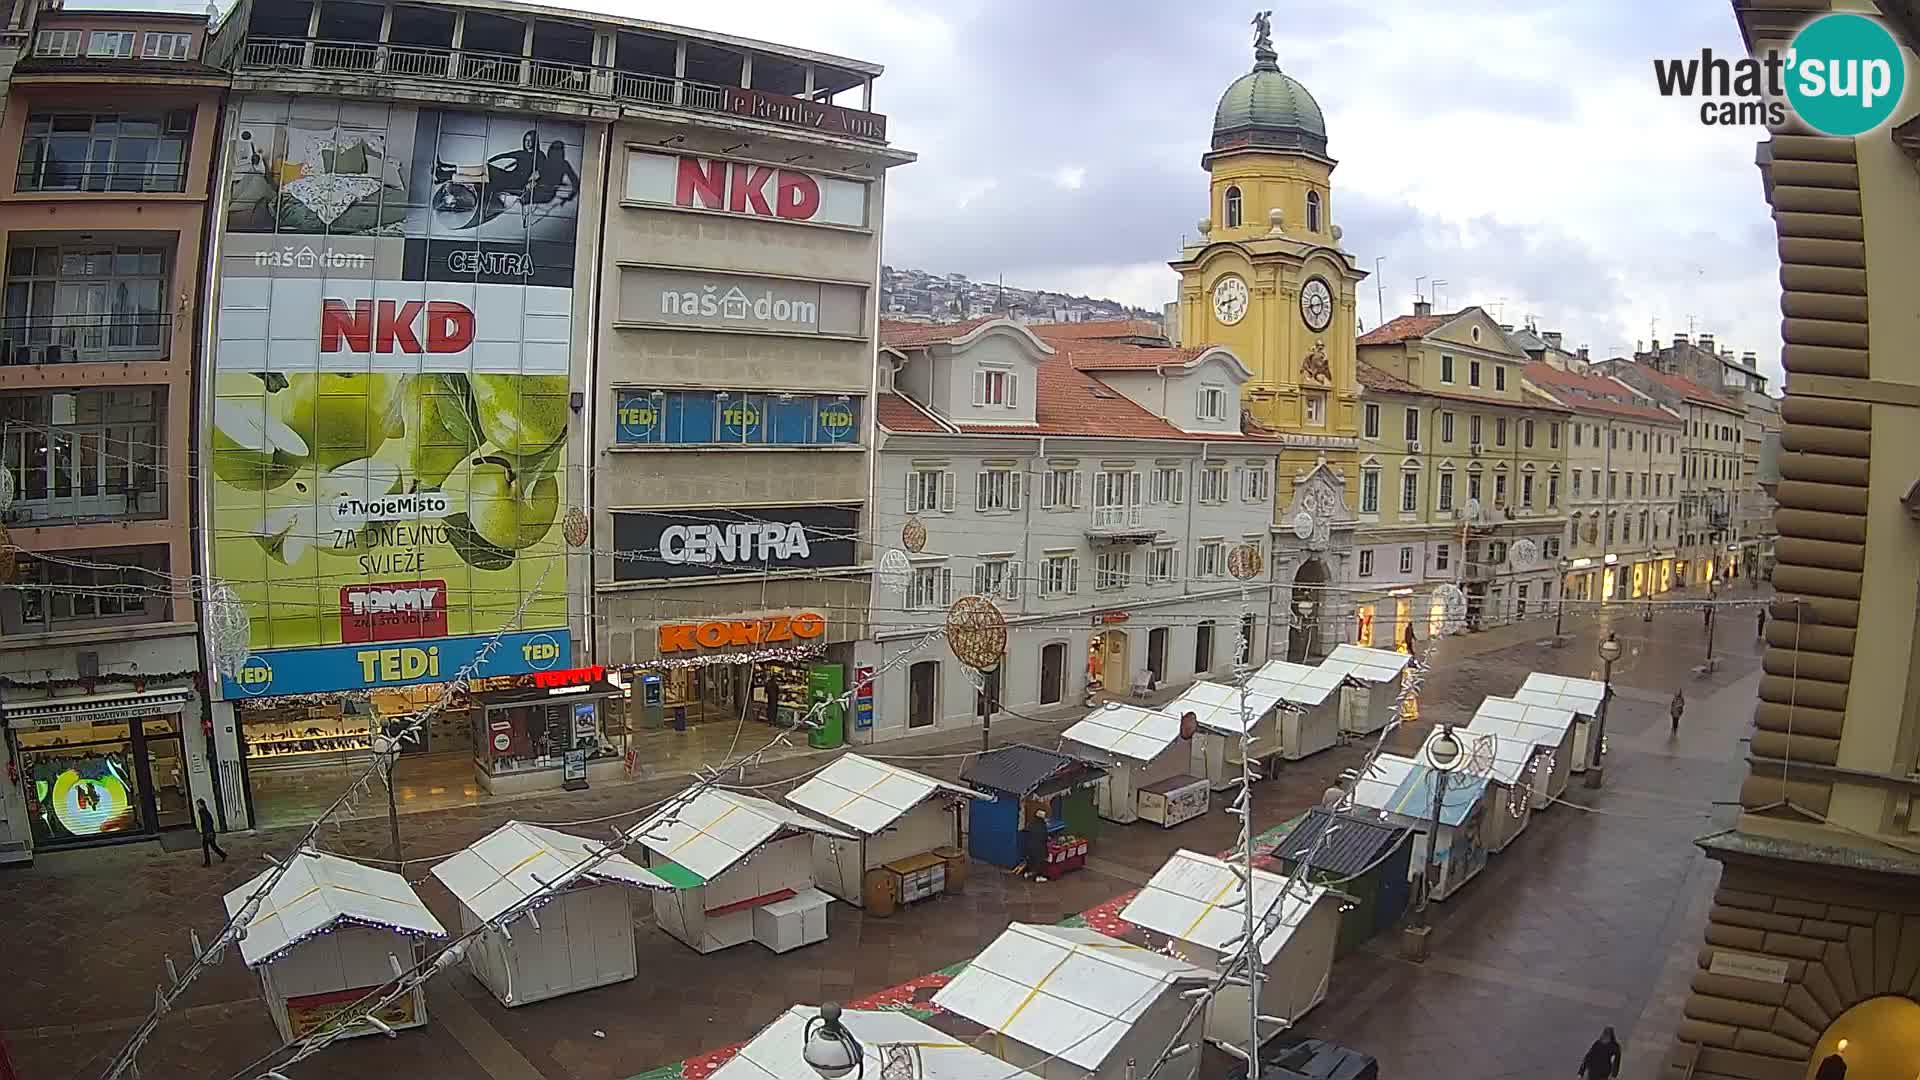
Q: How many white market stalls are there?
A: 15